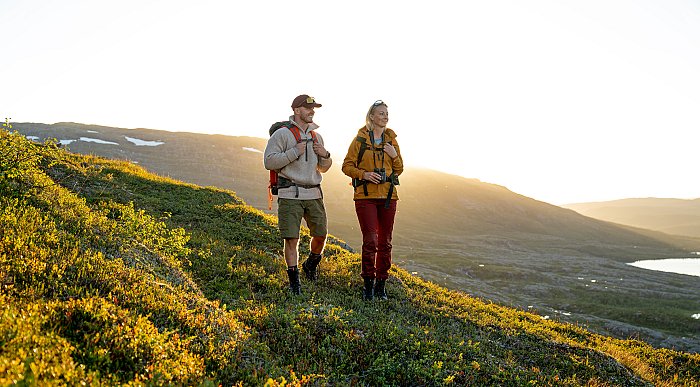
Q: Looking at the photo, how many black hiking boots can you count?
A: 4